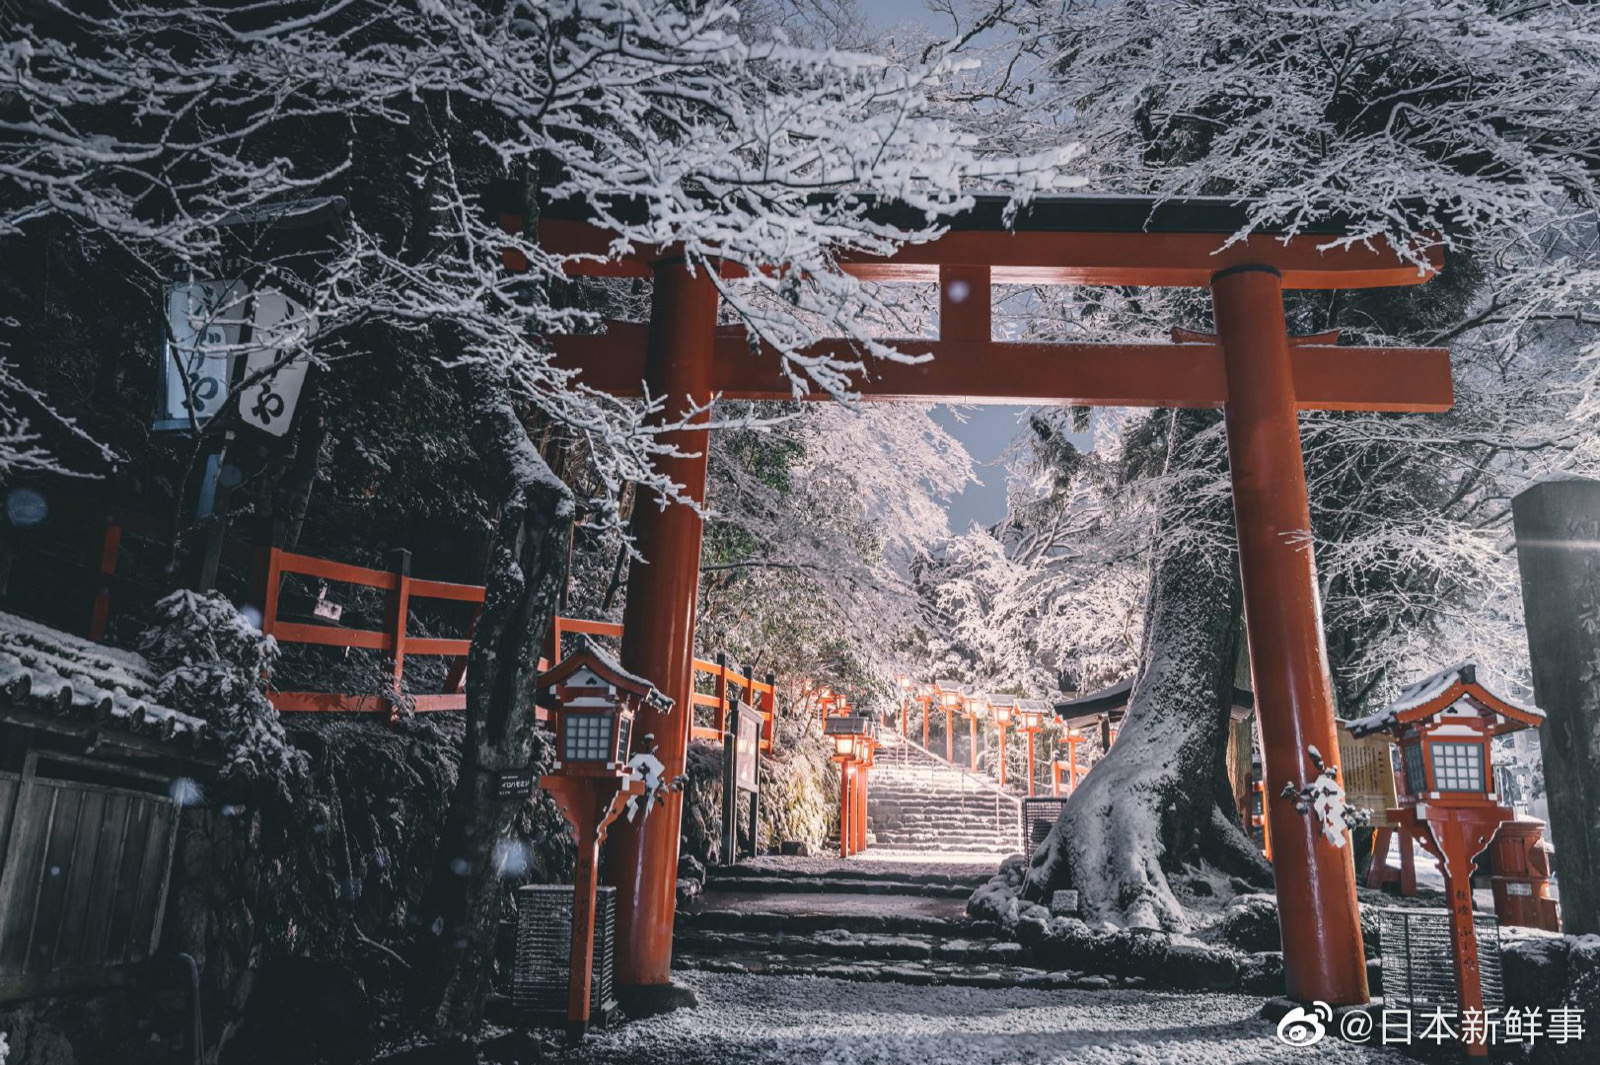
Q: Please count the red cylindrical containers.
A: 1